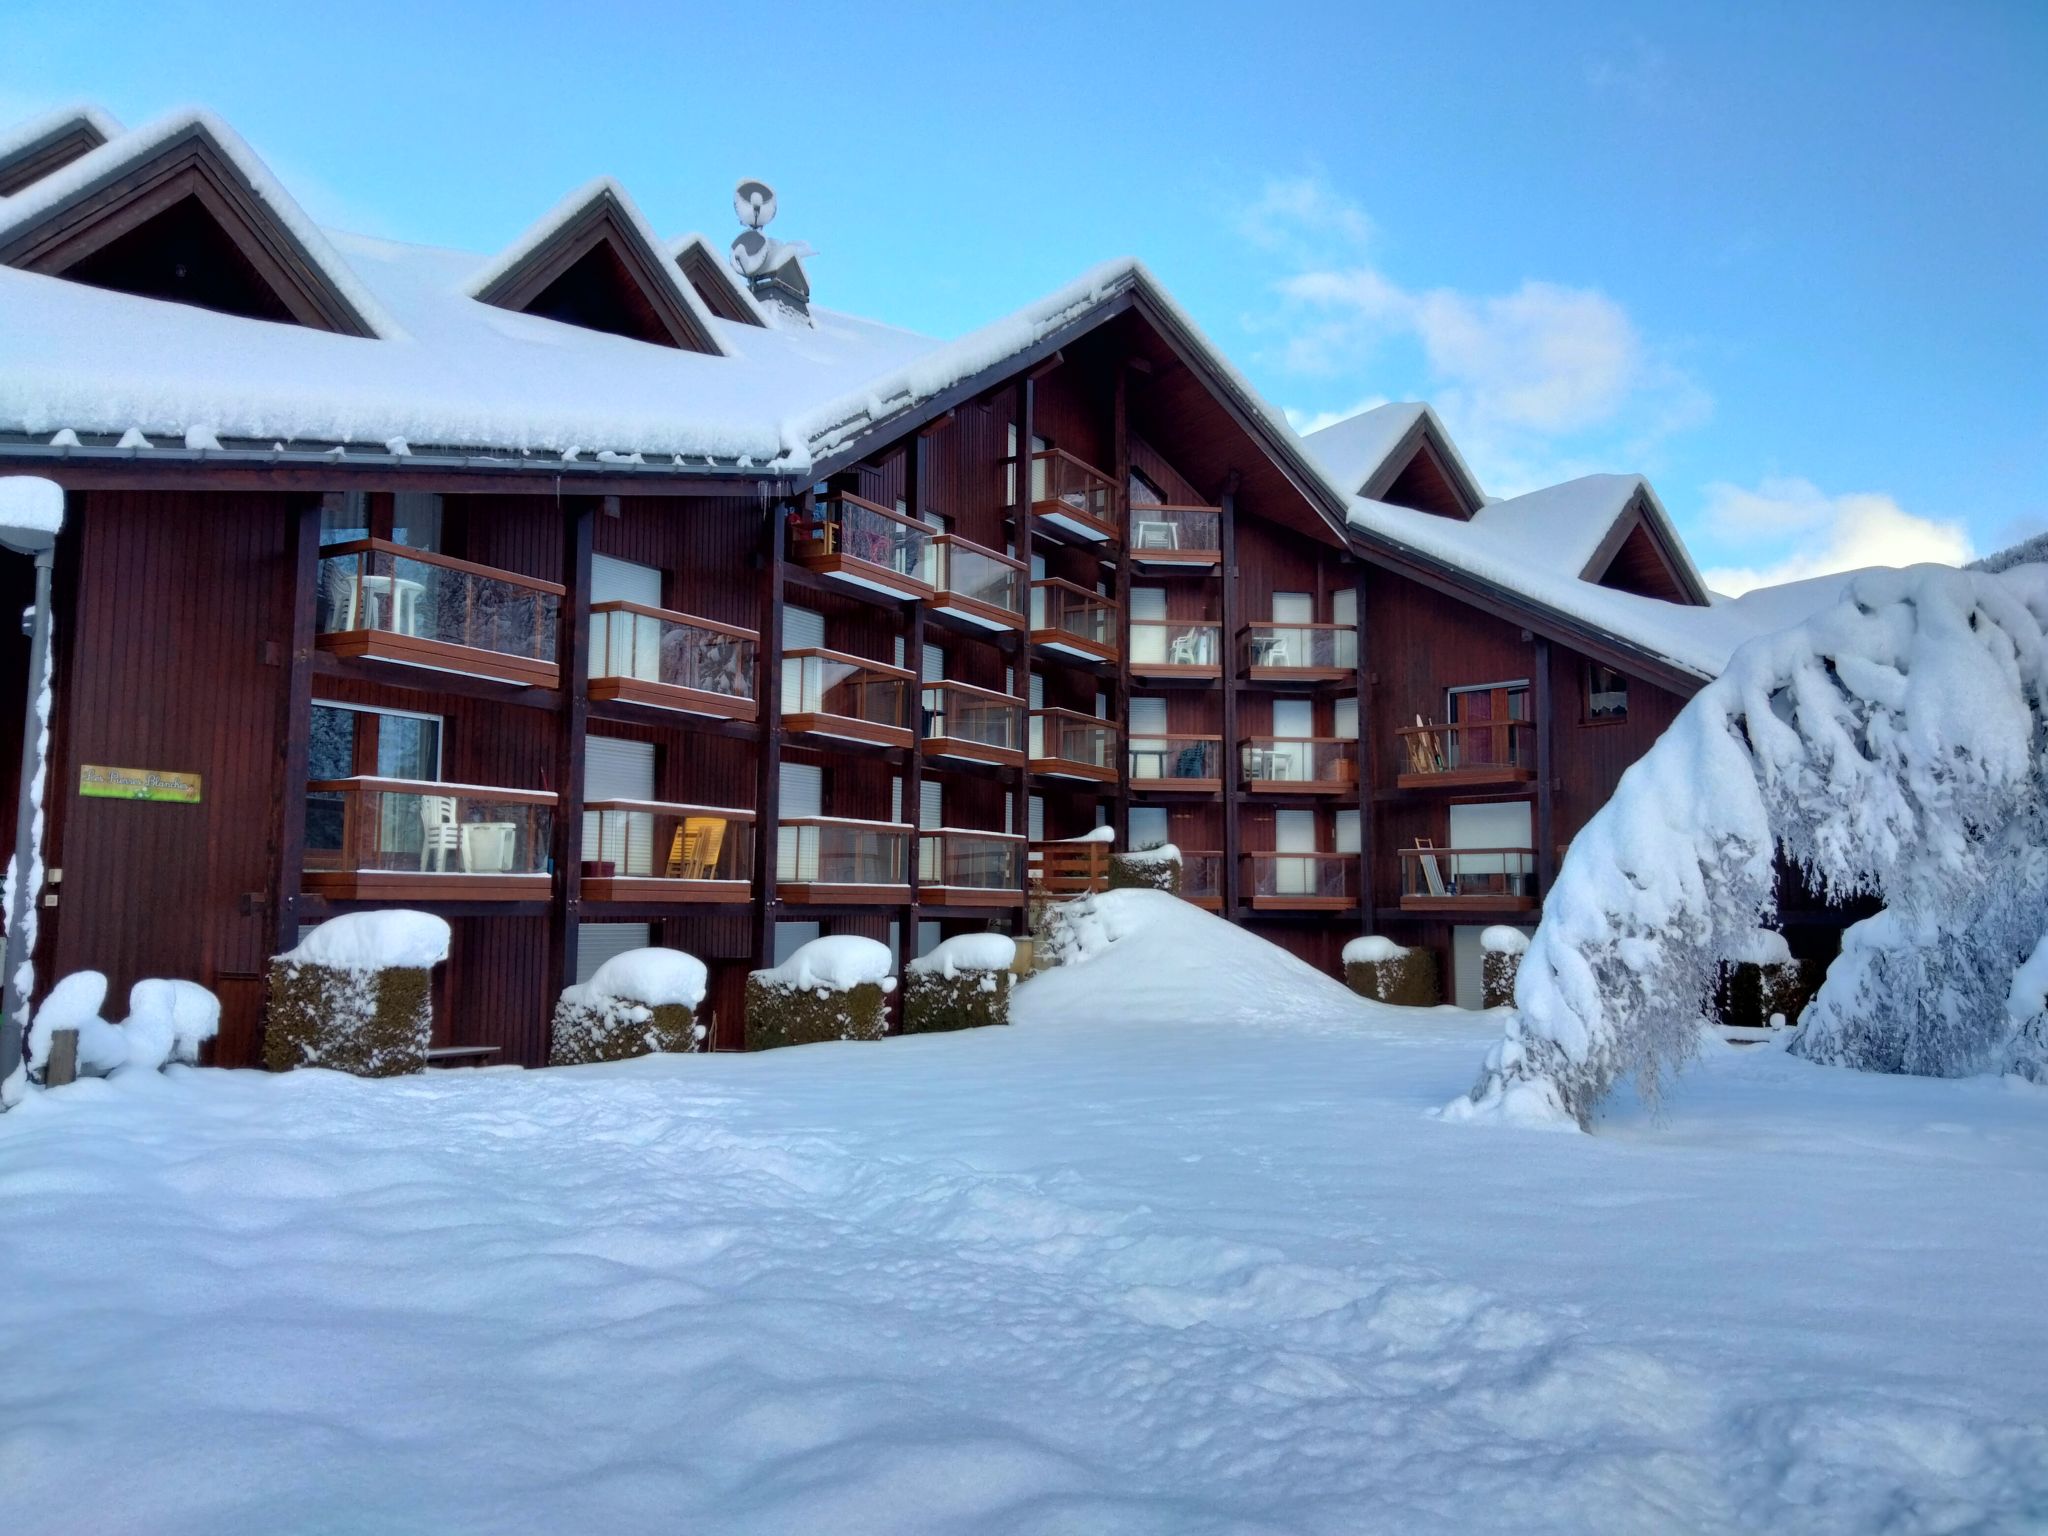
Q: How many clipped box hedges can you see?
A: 8